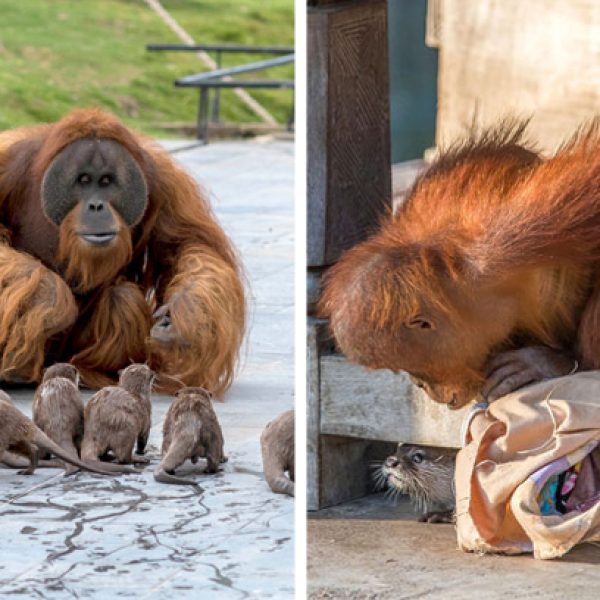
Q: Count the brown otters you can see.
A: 6